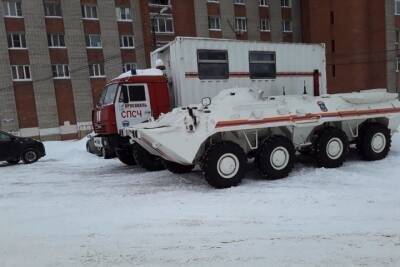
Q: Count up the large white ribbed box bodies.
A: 1